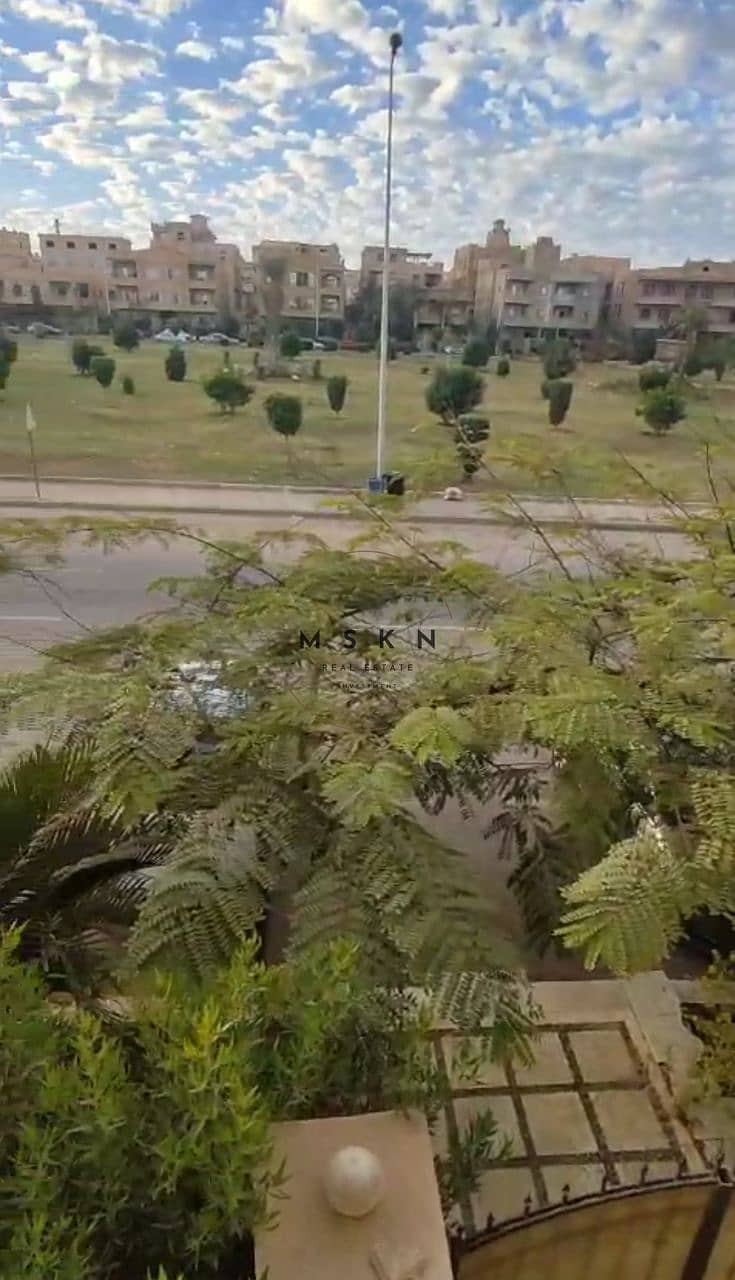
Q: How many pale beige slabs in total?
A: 9